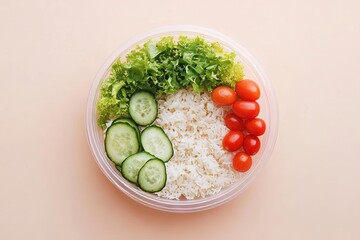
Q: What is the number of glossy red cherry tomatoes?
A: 8